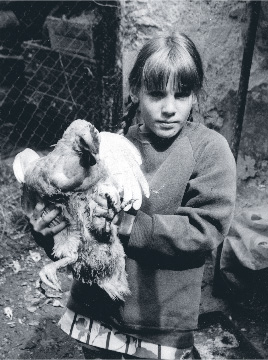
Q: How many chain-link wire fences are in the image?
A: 1